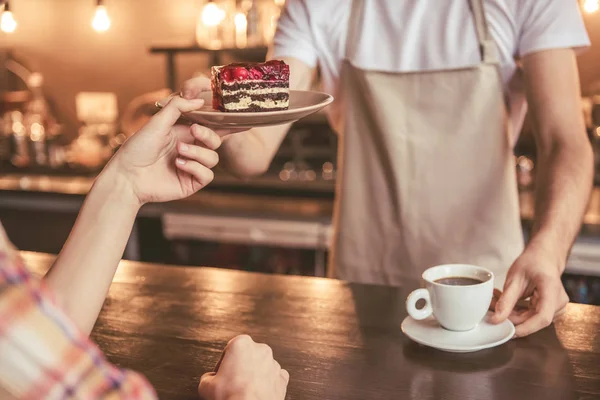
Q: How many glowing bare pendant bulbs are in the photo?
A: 4